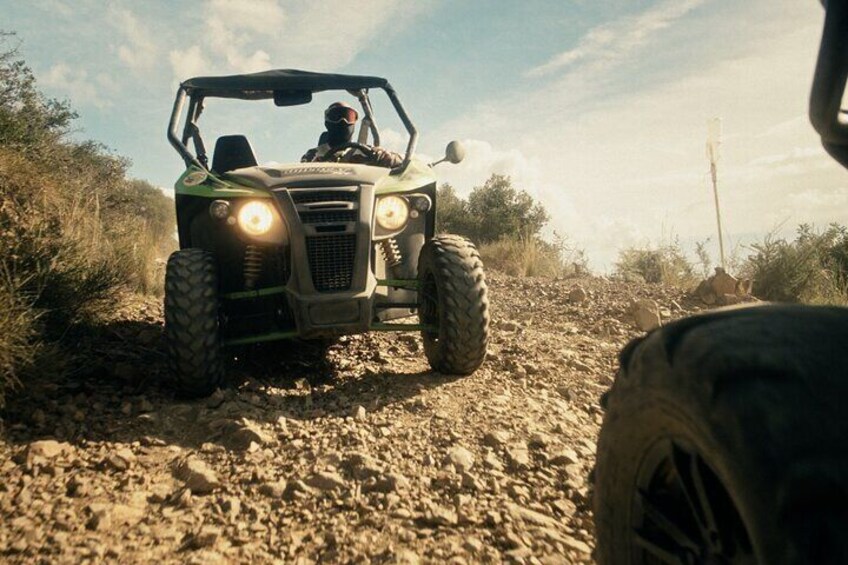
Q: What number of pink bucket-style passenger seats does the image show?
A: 0